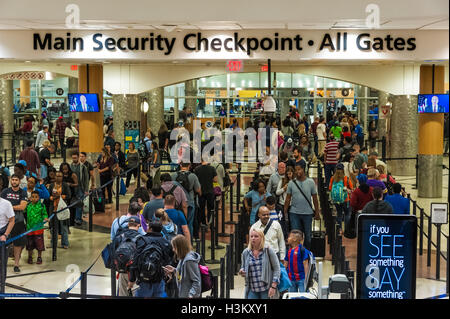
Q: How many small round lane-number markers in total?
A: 3